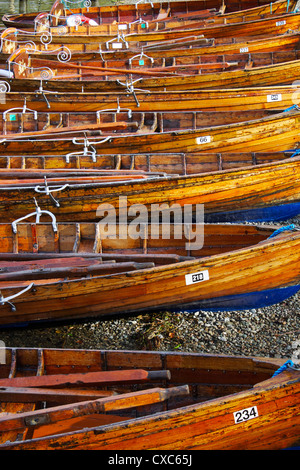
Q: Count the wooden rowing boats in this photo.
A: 9